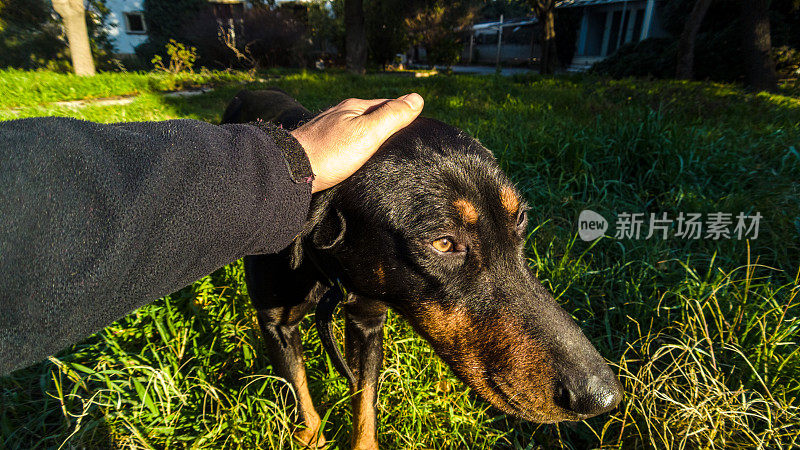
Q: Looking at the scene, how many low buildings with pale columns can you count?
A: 1